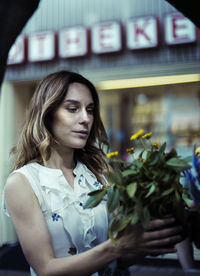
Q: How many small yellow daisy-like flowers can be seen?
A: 5